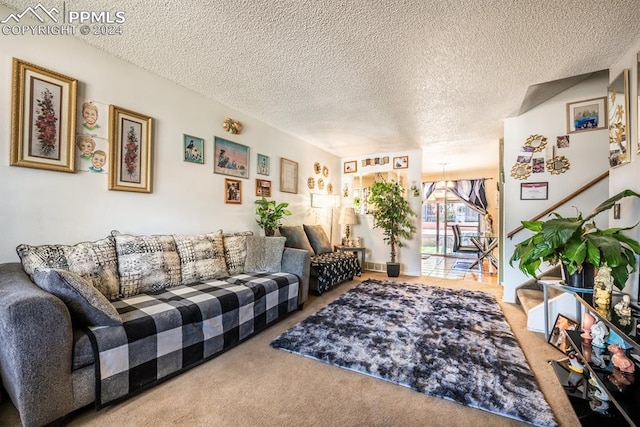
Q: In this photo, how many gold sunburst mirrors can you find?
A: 3